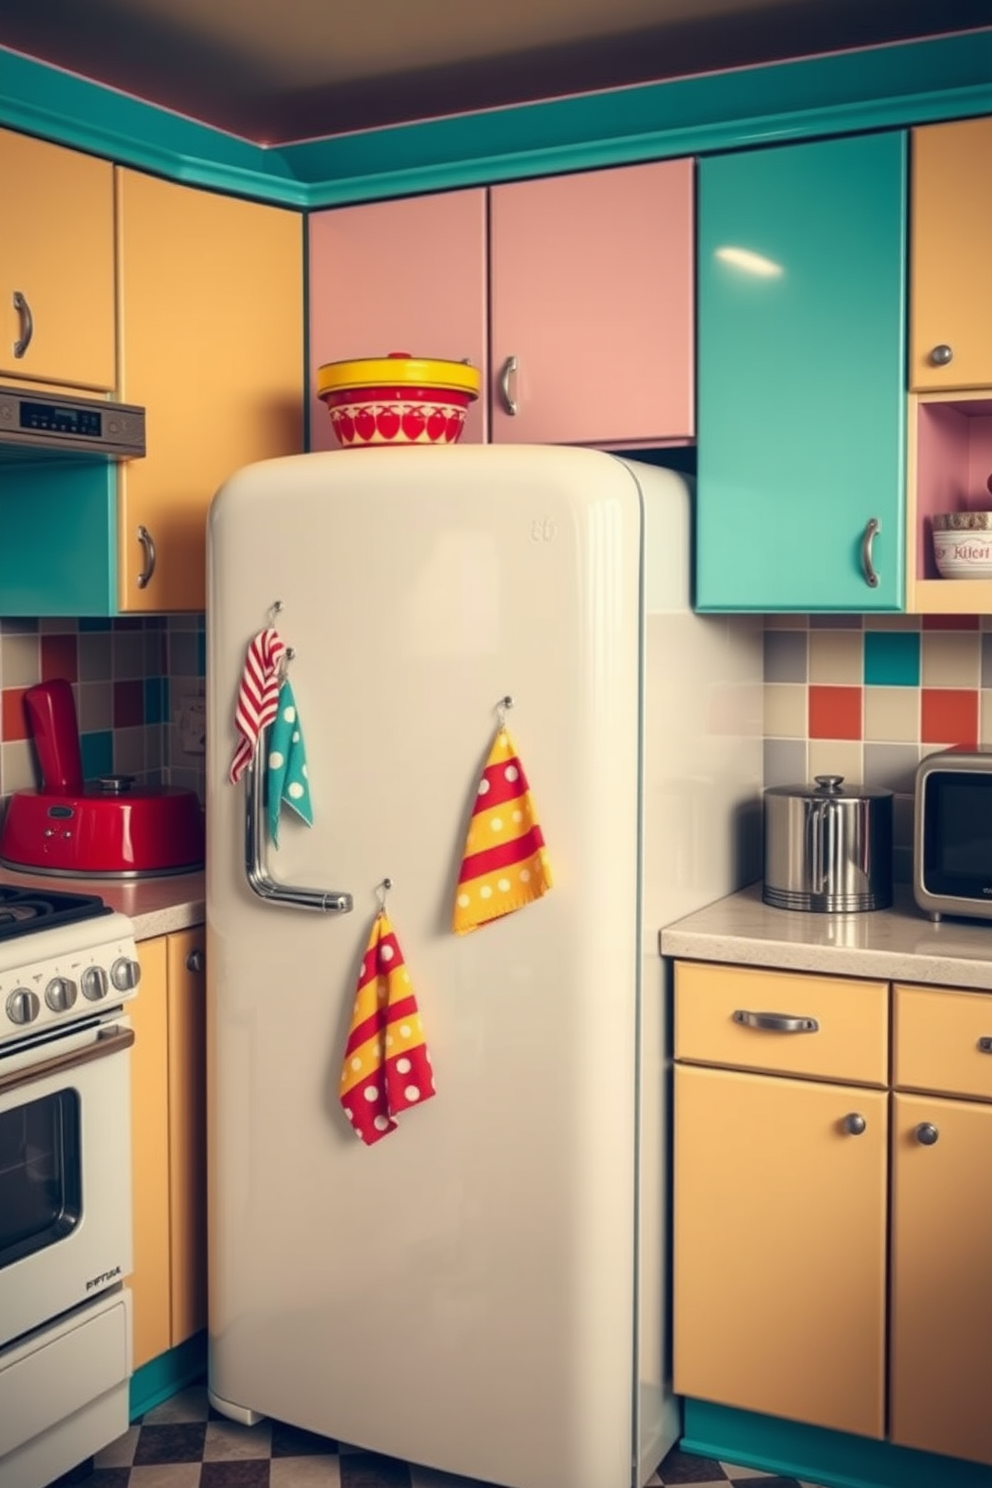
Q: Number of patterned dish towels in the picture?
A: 4